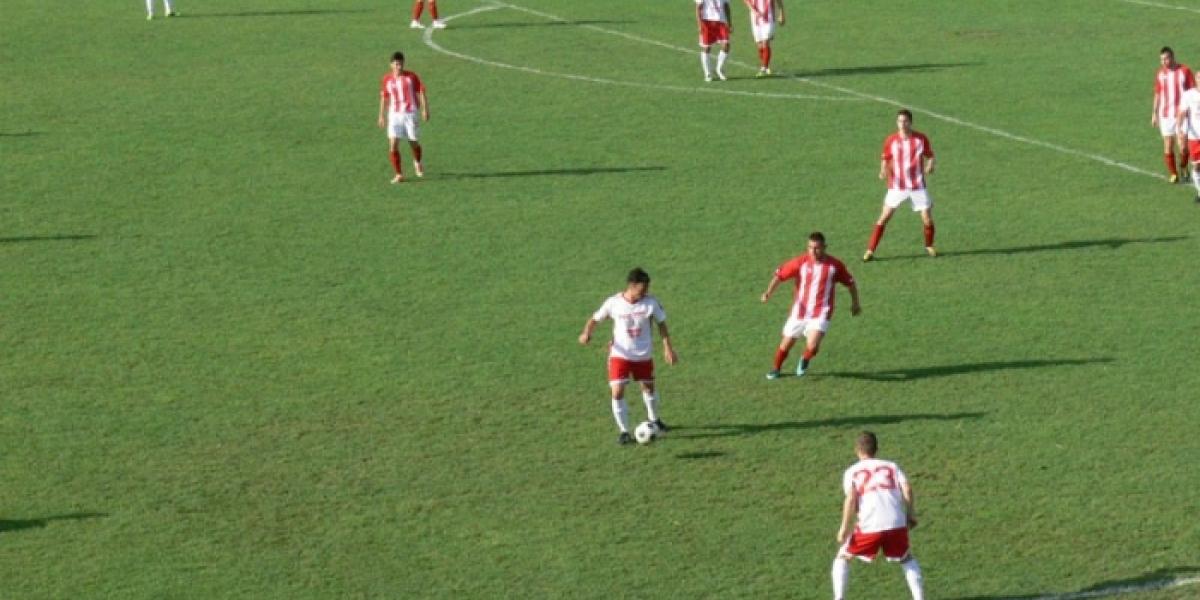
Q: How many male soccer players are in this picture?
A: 11